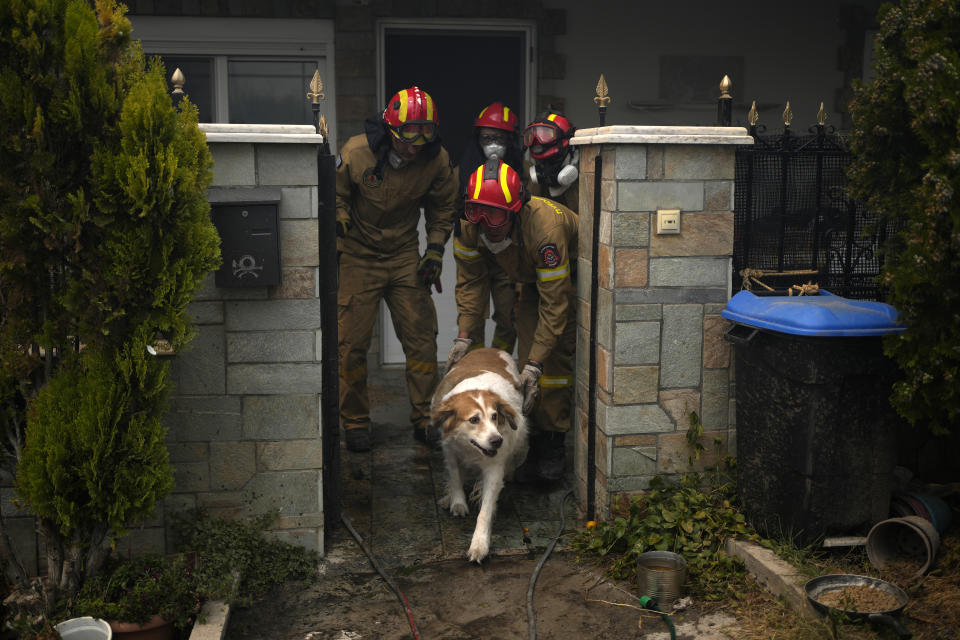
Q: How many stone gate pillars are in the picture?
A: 2